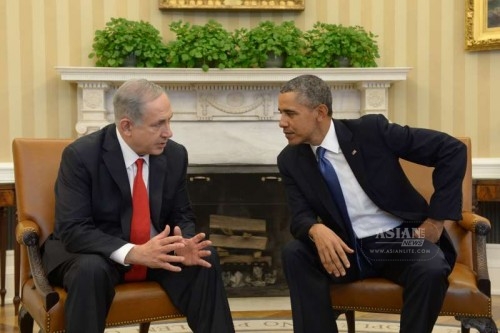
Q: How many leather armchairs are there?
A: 2